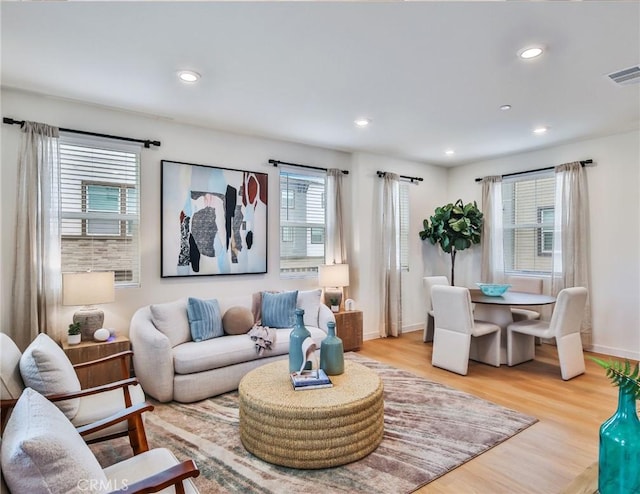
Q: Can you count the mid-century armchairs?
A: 2